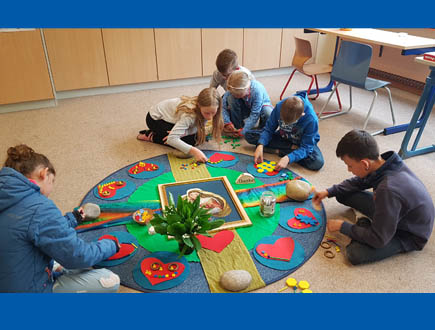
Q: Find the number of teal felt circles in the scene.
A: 8